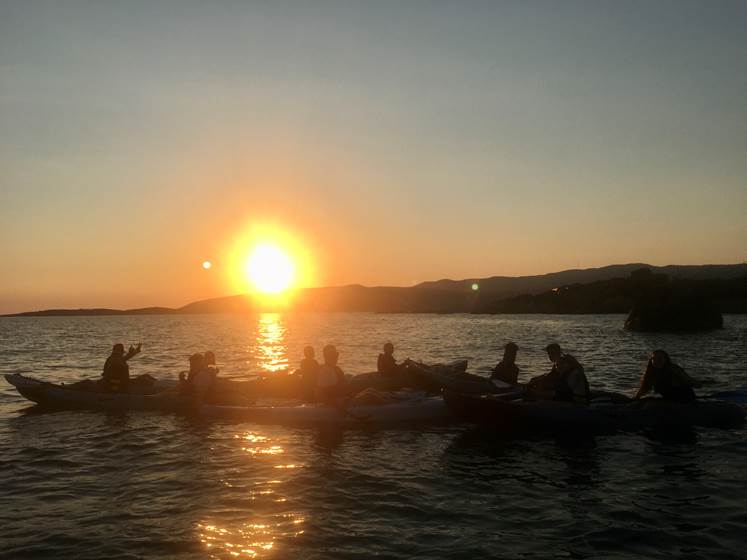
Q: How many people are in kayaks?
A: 9